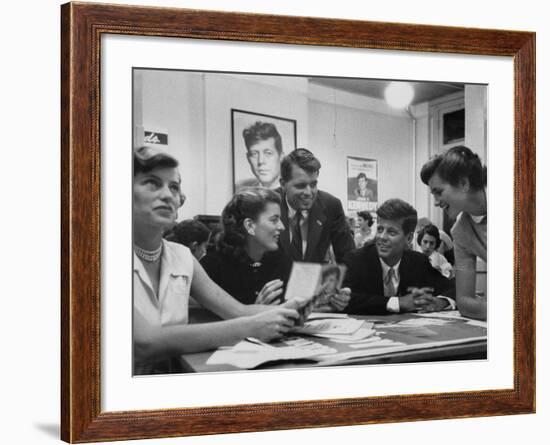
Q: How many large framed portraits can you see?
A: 1